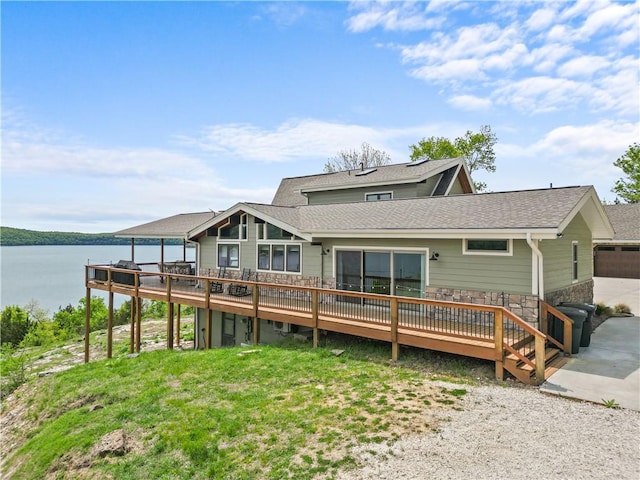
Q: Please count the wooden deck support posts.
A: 11